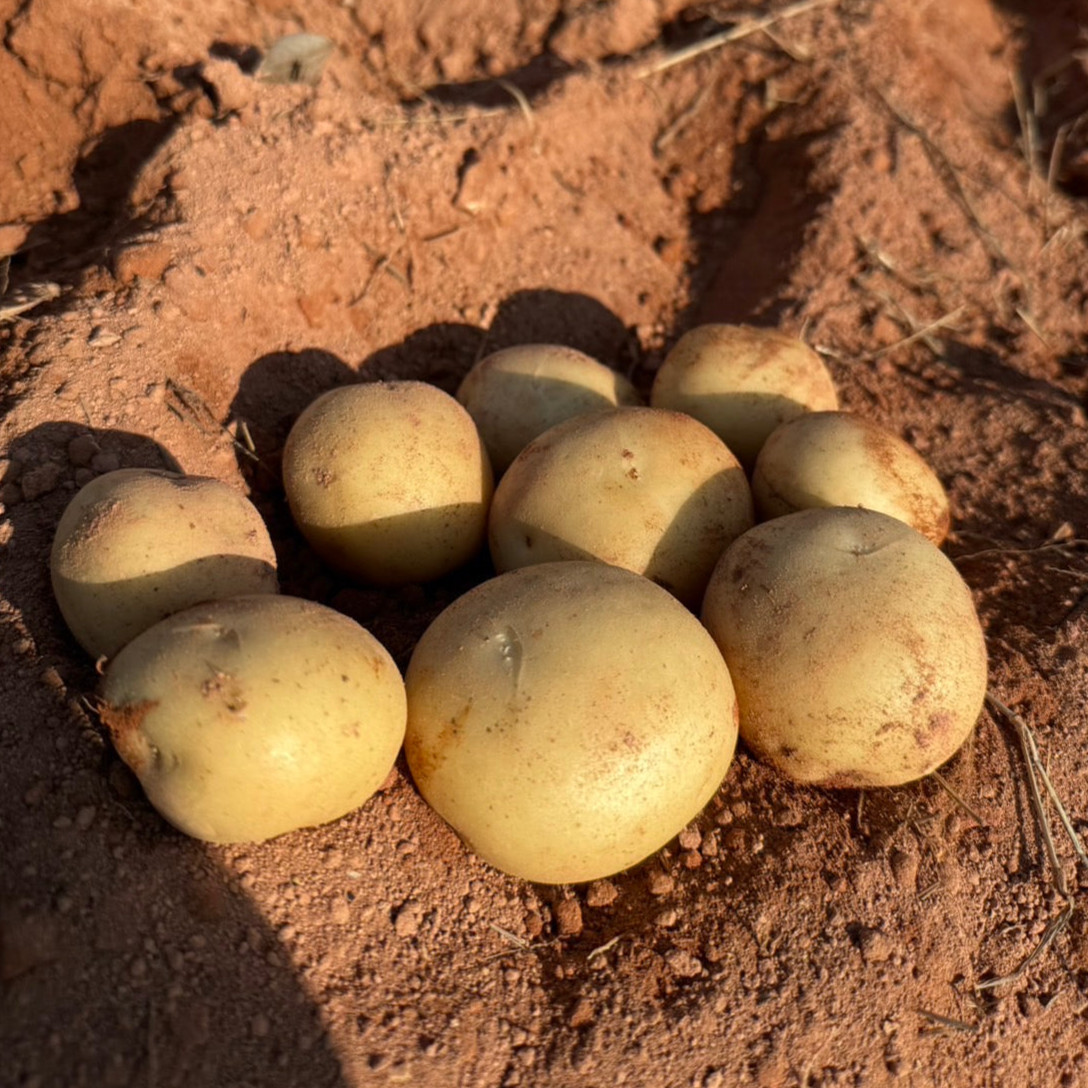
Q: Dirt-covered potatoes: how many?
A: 9